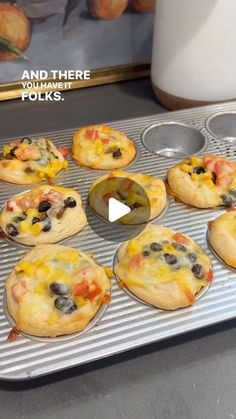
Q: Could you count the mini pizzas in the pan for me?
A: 8